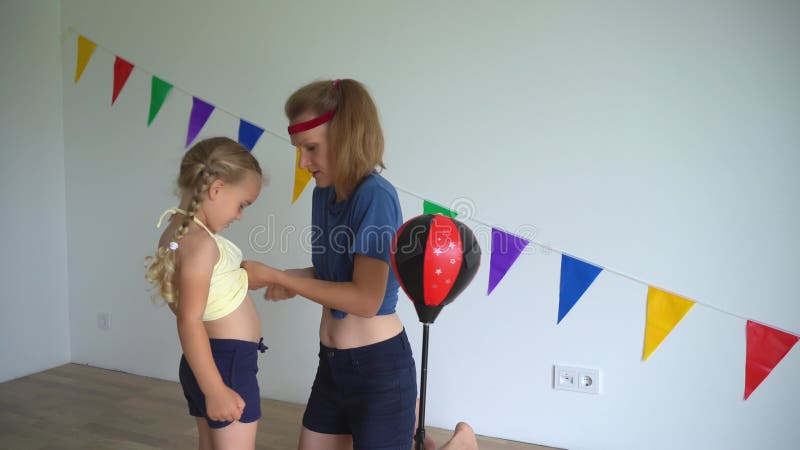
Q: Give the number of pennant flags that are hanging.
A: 11